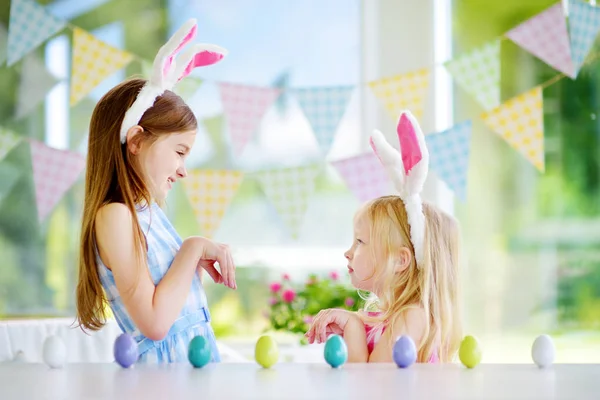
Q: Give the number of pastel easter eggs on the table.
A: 8